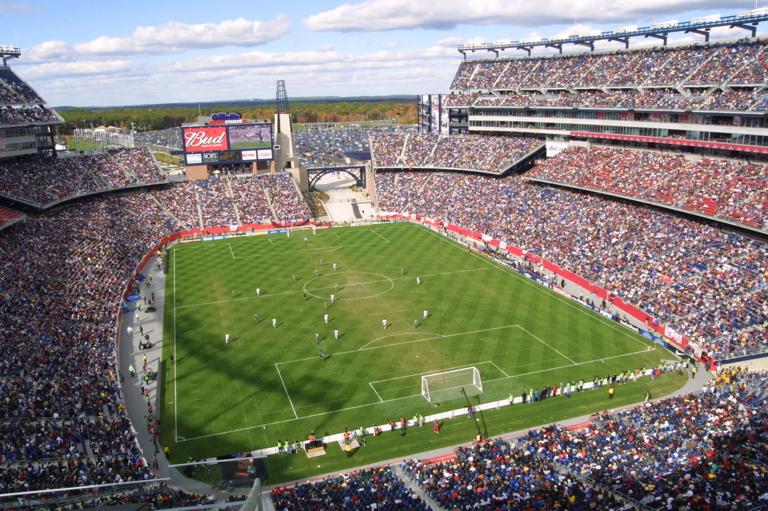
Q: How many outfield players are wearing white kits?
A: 10